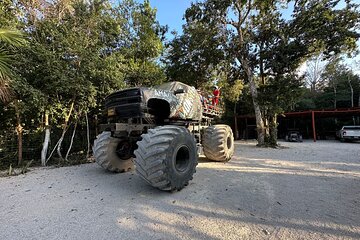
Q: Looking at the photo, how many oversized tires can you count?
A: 3